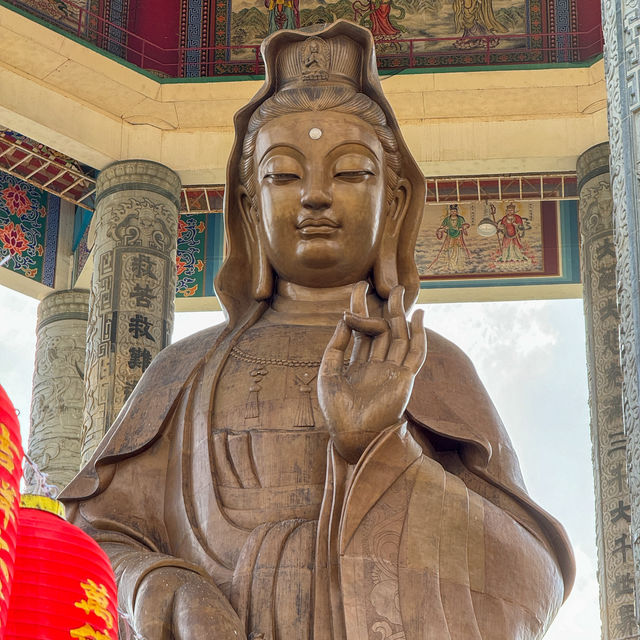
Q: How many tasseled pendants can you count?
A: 2